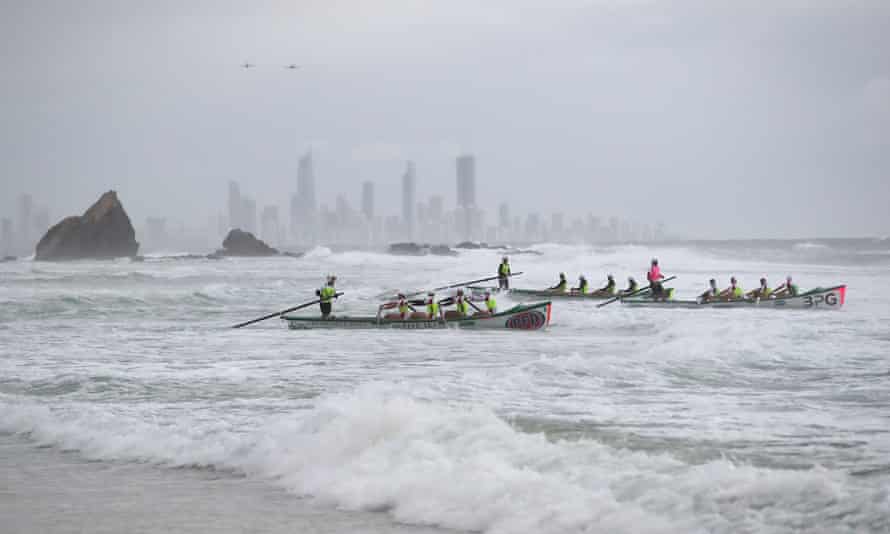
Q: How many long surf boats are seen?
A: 3